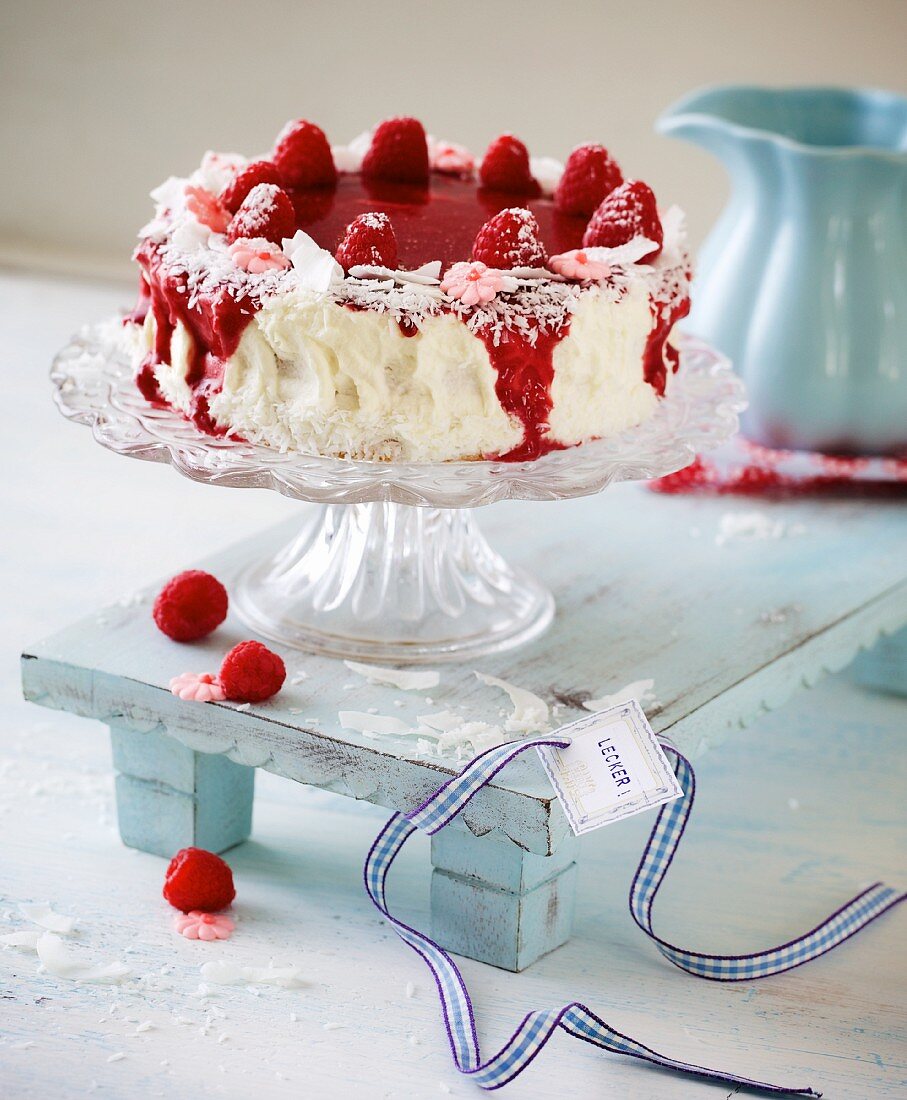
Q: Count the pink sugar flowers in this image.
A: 7